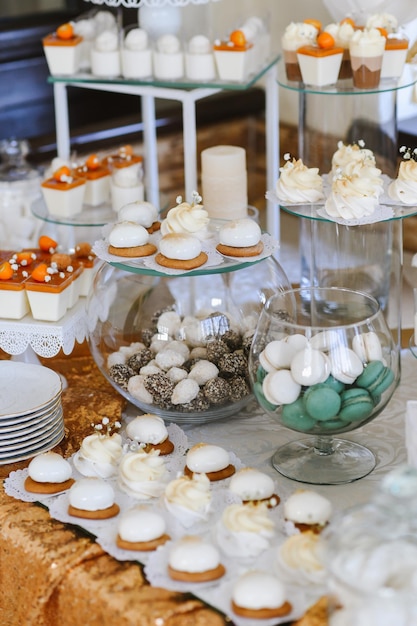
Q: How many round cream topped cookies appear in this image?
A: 13